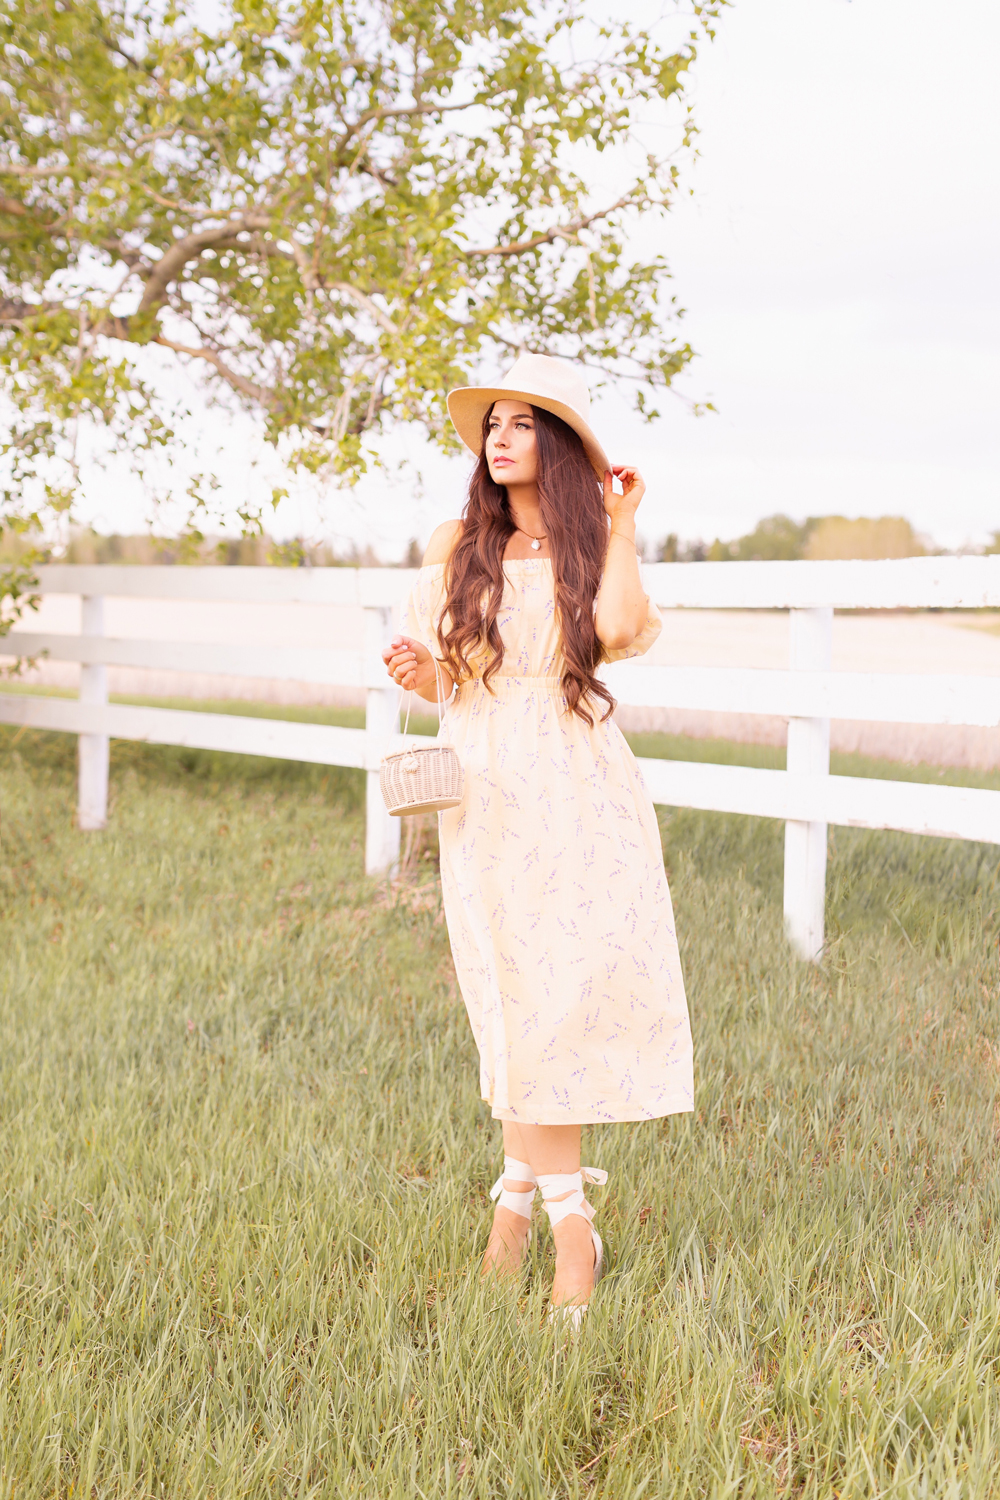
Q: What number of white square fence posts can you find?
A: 3